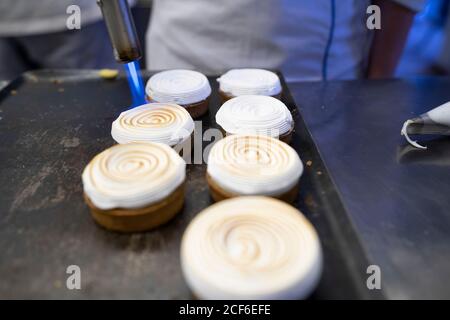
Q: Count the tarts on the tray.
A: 7